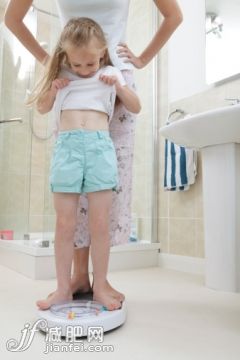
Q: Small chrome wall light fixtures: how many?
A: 1